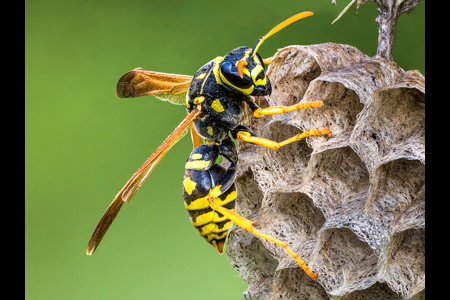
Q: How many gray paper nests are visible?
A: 1